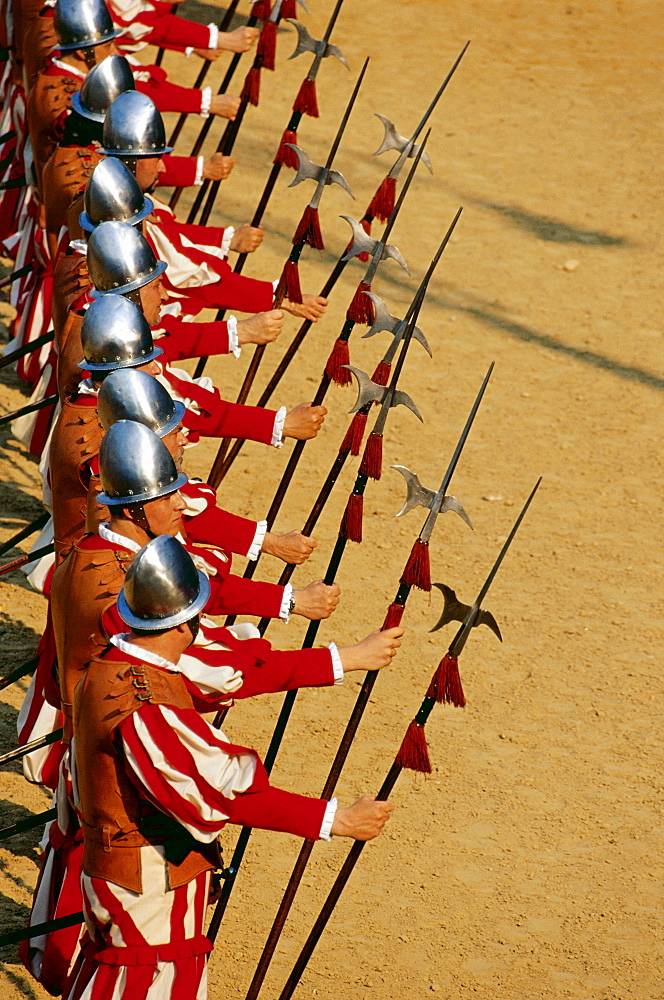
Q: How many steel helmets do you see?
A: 9